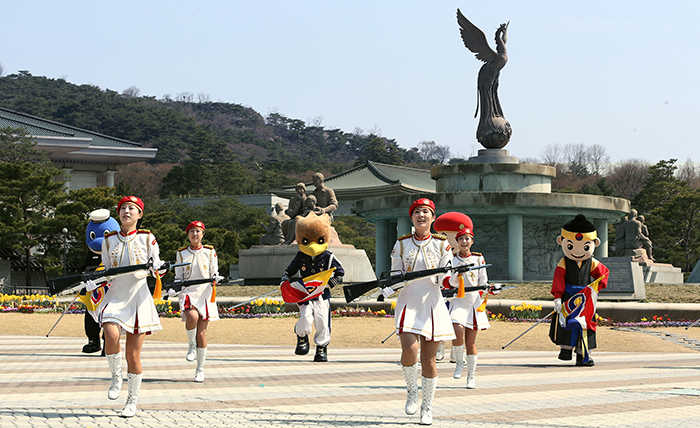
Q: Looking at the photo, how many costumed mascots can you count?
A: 4